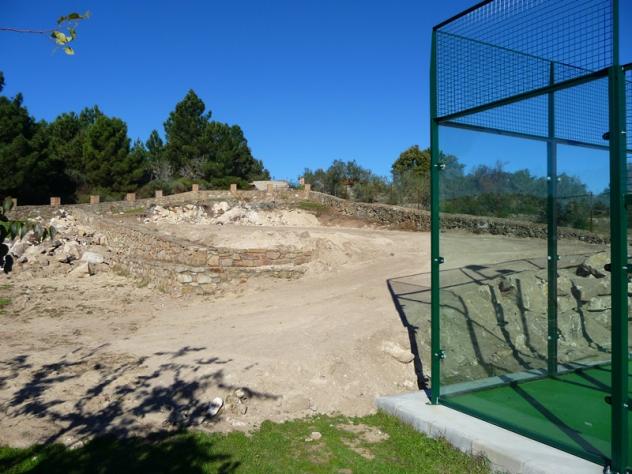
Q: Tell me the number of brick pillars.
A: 9